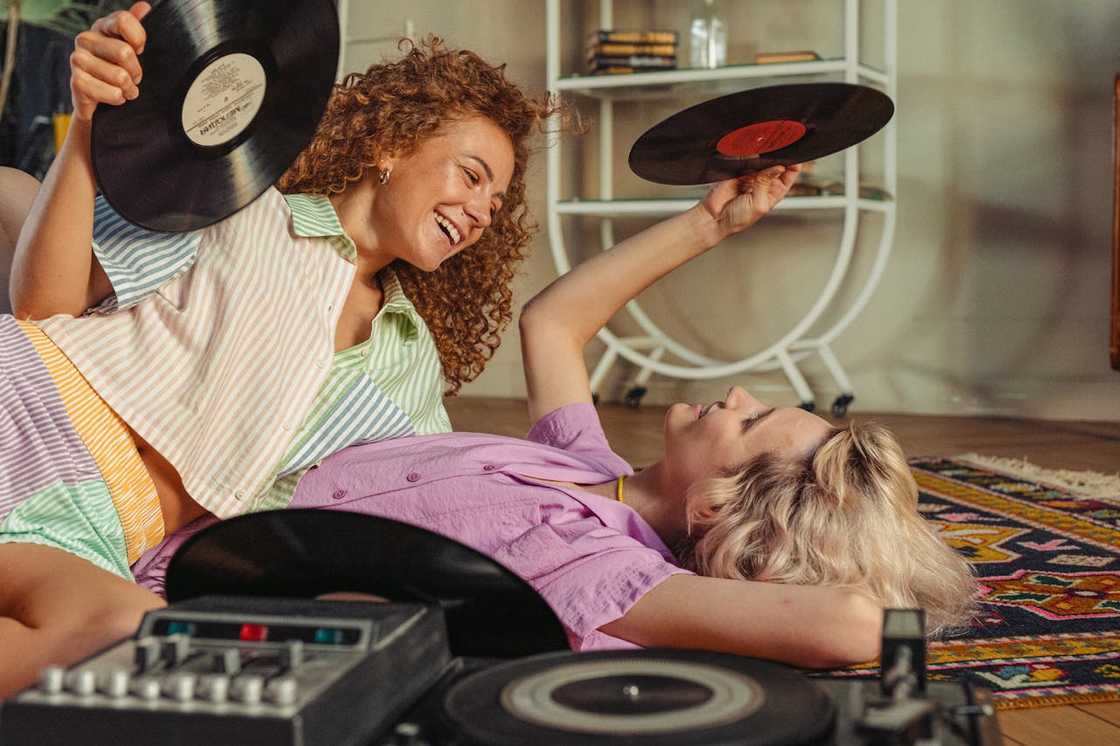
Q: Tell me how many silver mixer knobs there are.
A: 8